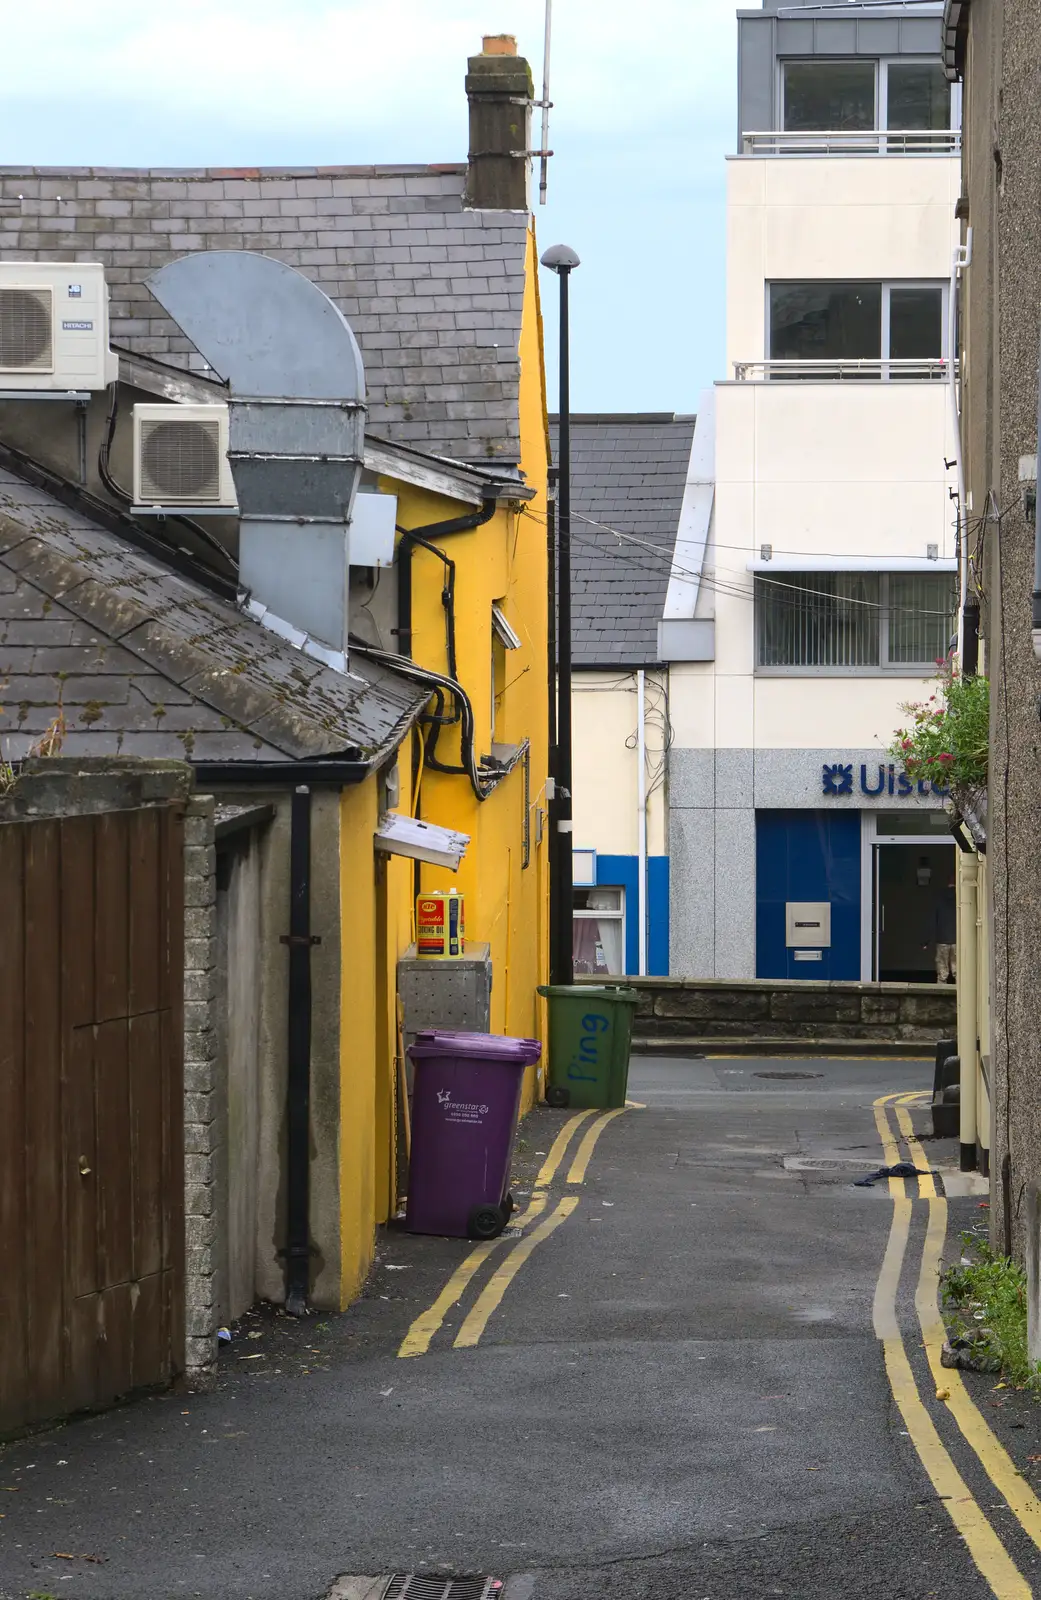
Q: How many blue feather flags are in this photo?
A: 0